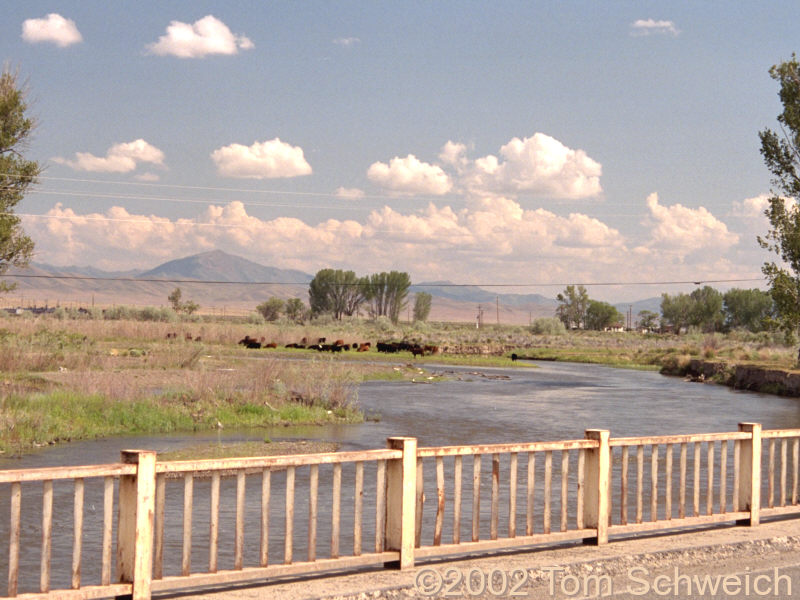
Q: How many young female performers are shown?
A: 0